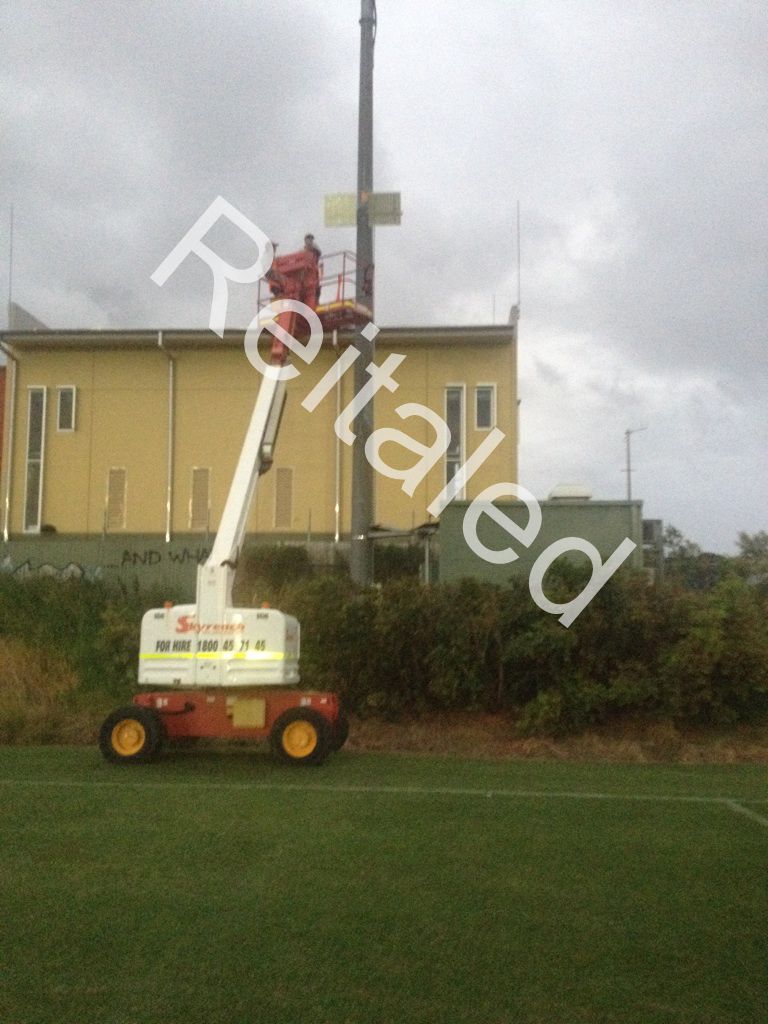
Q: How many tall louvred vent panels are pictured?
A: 3